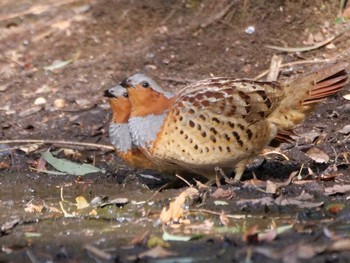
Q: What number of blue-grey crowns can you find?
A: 2